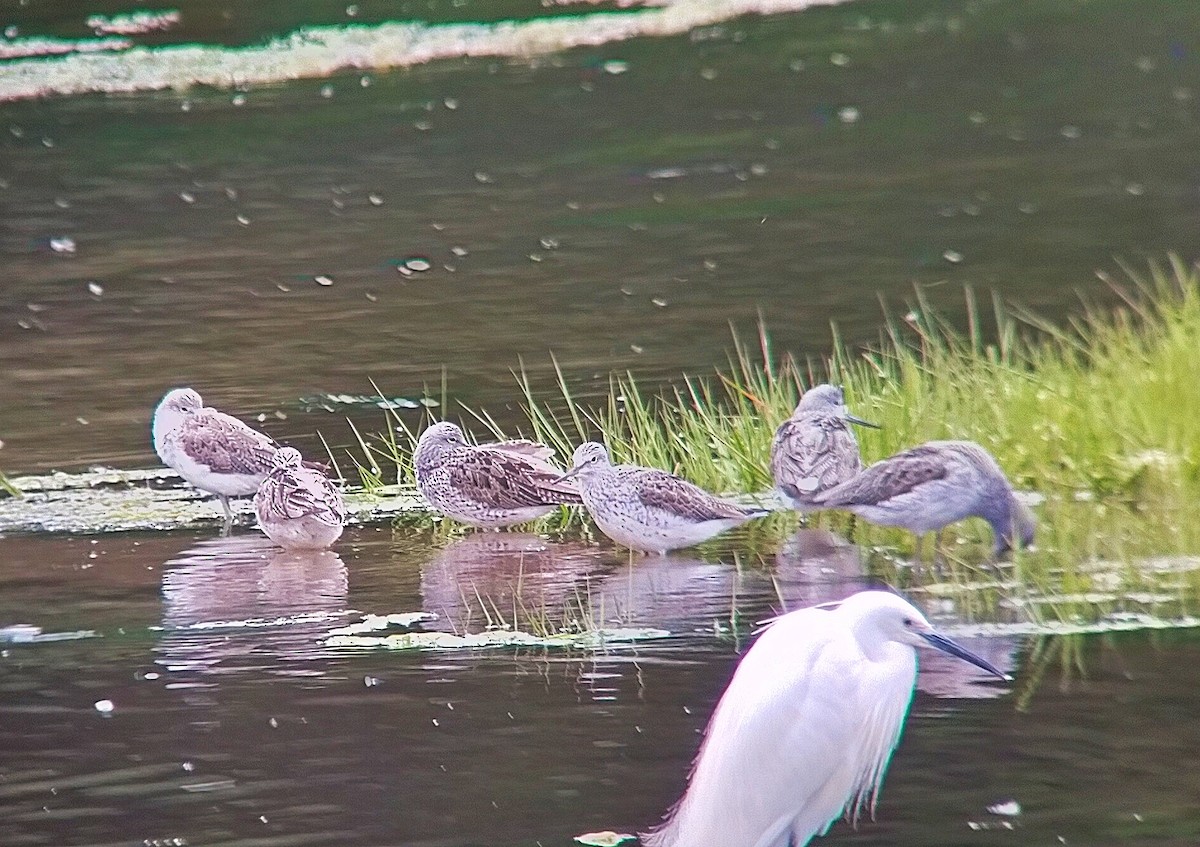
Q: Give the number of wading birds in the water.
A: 7